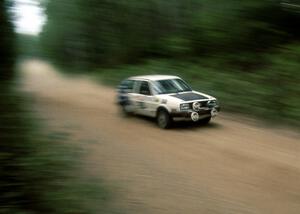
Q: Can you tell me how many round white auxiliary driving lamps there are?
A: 3